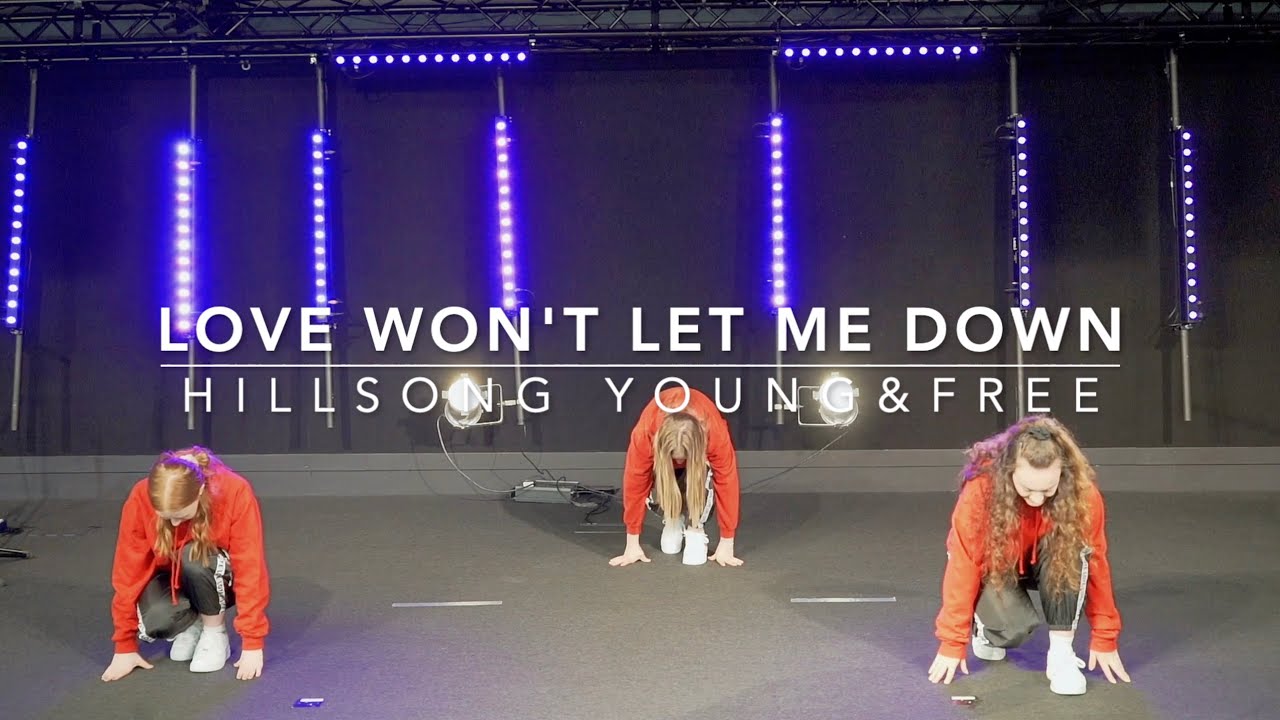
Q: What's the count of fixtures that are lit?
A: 11